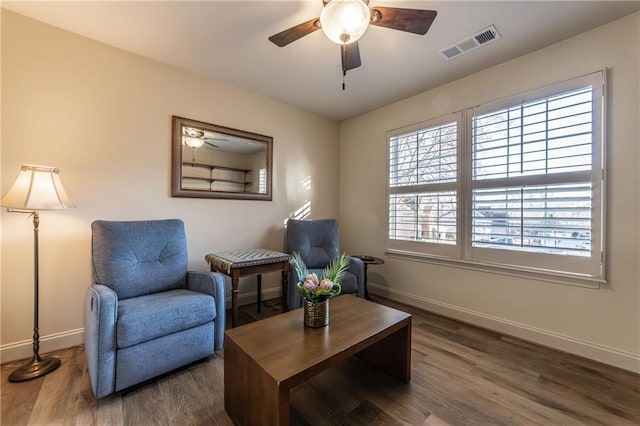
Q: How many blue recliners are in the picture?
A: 2